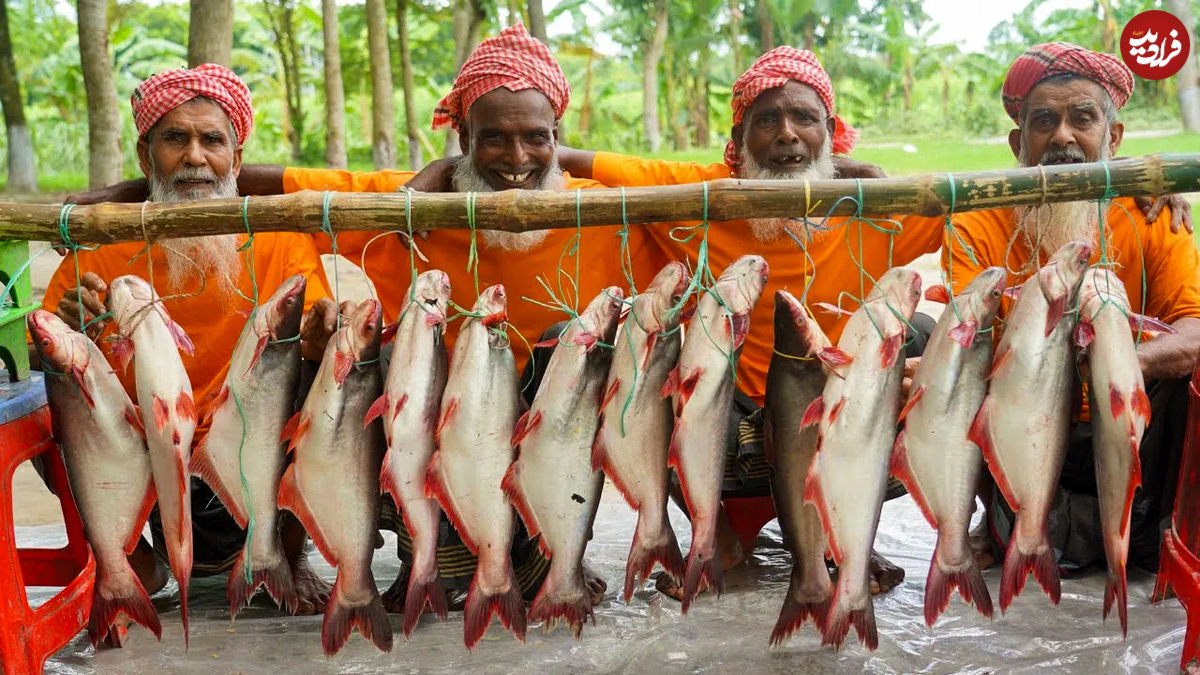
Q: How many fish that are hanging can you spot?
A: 14